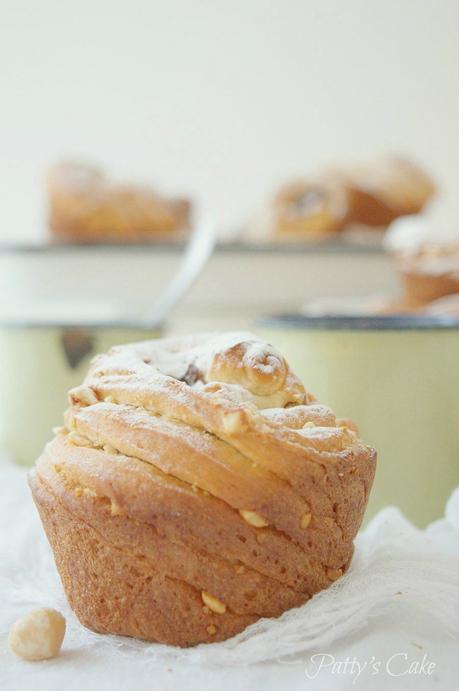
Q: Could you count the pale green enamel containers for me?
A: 2